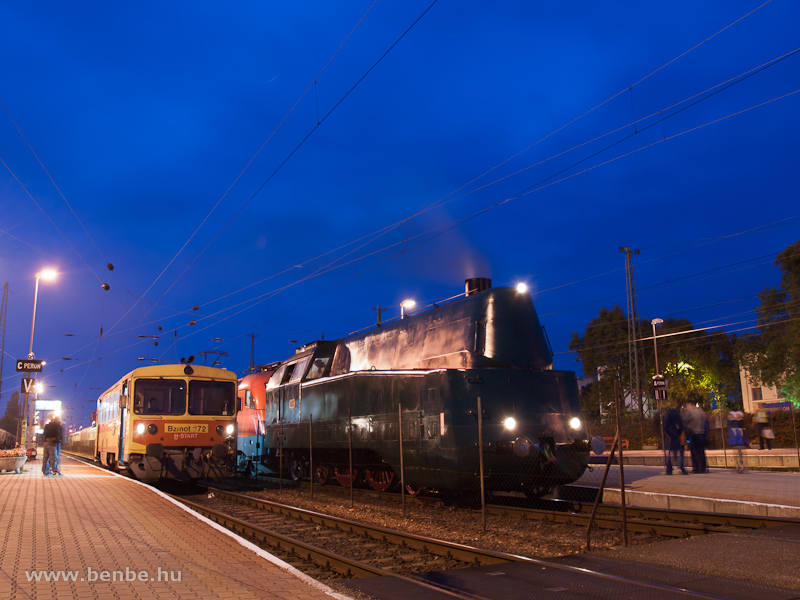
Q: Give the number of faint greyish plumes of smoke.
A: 1